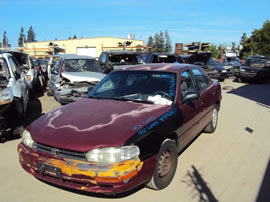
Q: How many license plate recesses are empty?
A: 1